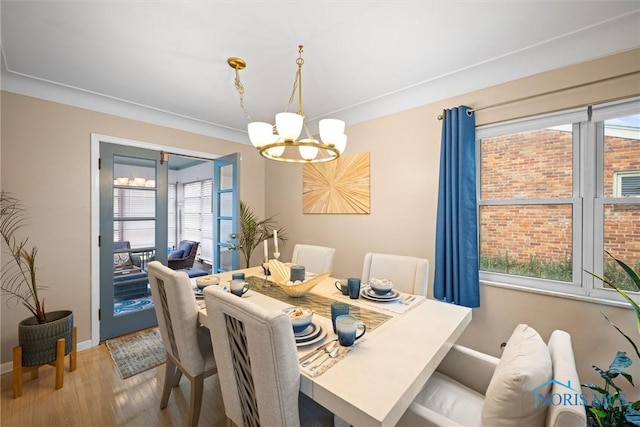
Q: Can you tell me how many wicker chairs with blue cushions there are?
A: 2